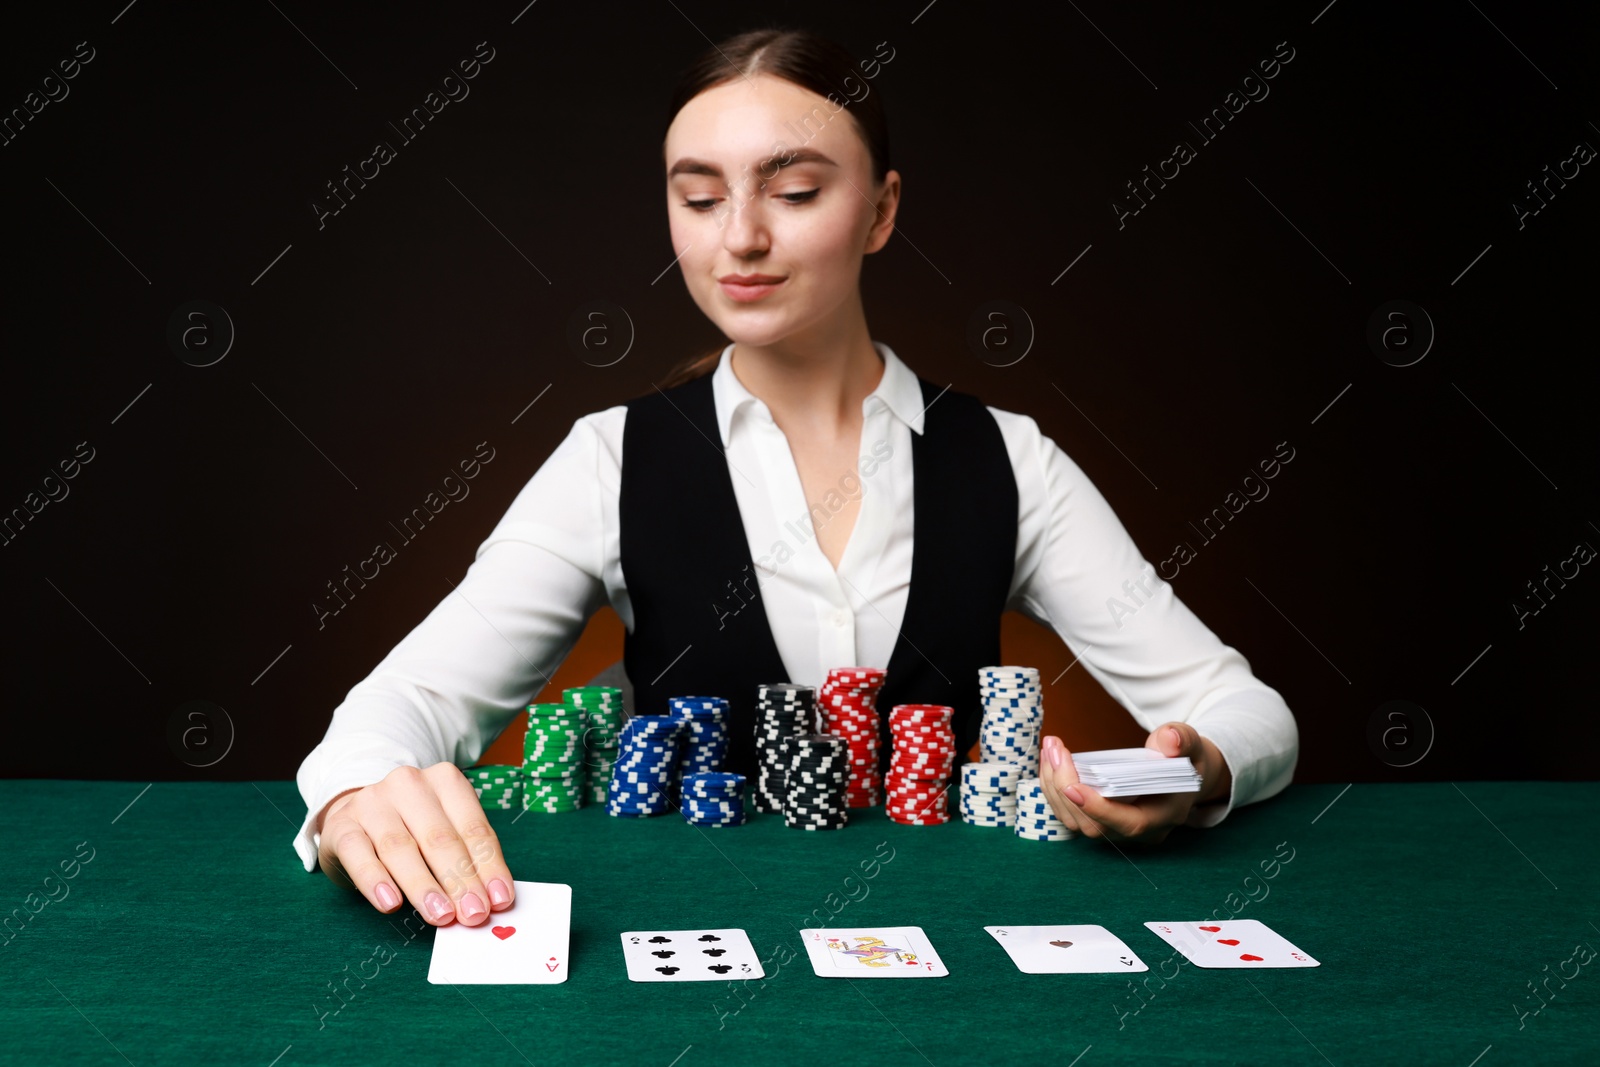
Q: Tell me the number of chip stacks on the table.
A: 13